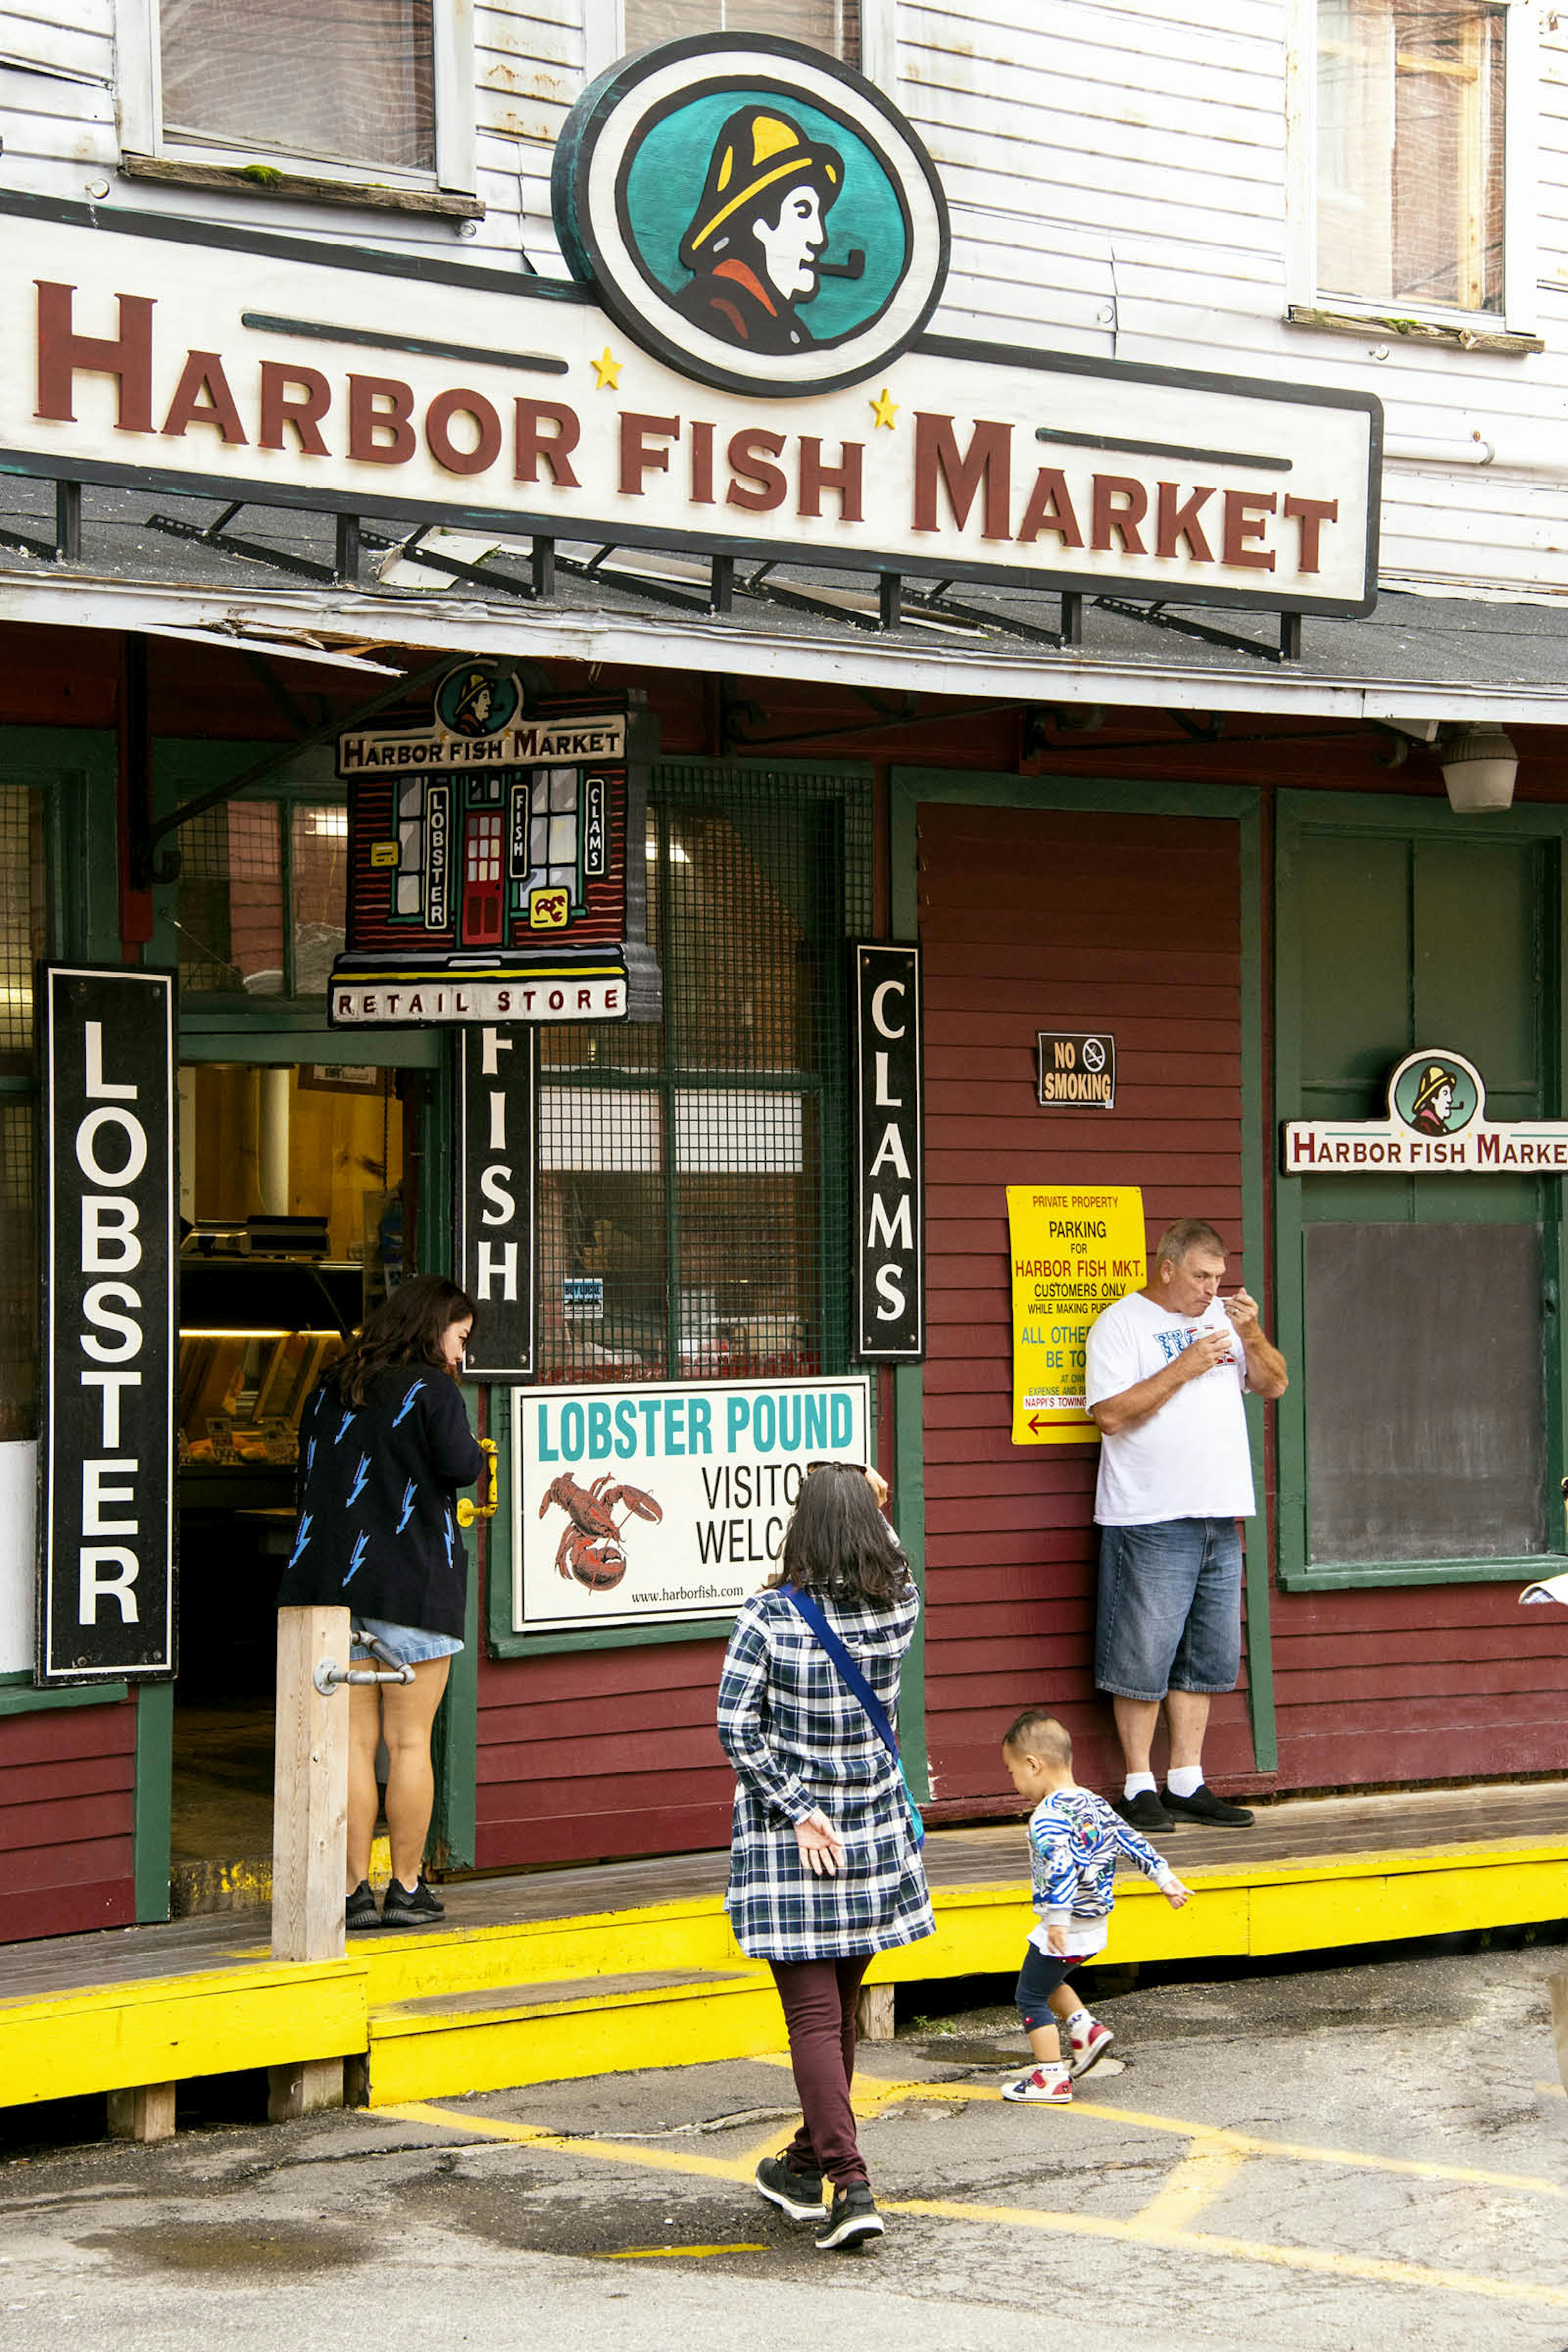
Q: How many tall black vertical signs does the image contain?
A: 3